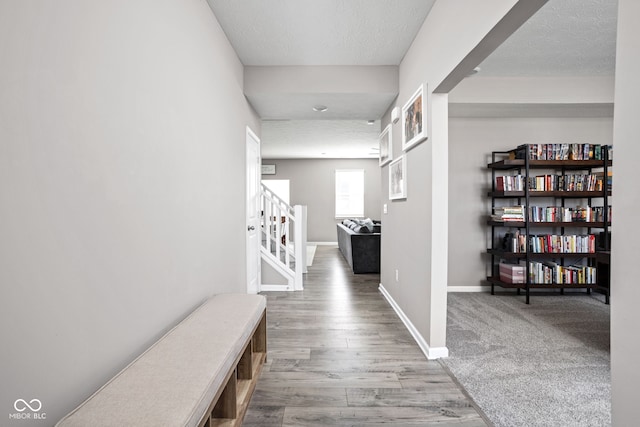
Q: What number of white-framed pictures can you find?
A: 3